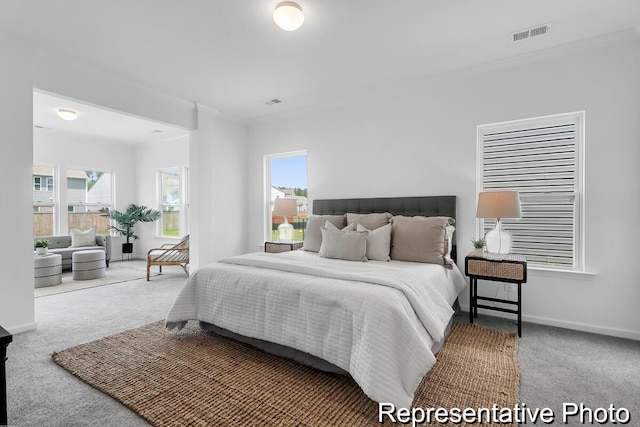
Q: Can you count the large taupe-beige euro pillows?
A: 3